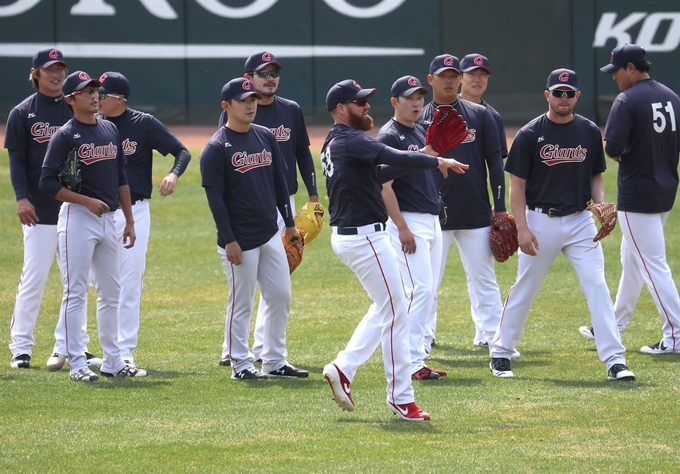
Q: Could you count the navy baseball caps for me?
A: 11